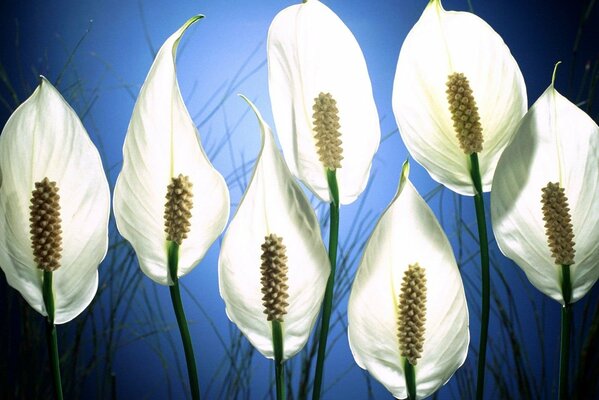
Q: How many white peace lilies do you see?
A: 7